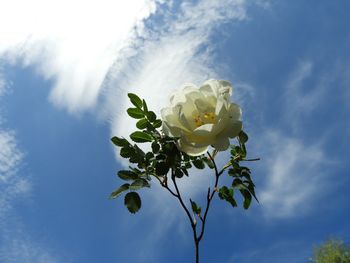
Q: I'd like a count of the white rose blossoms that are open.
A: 1